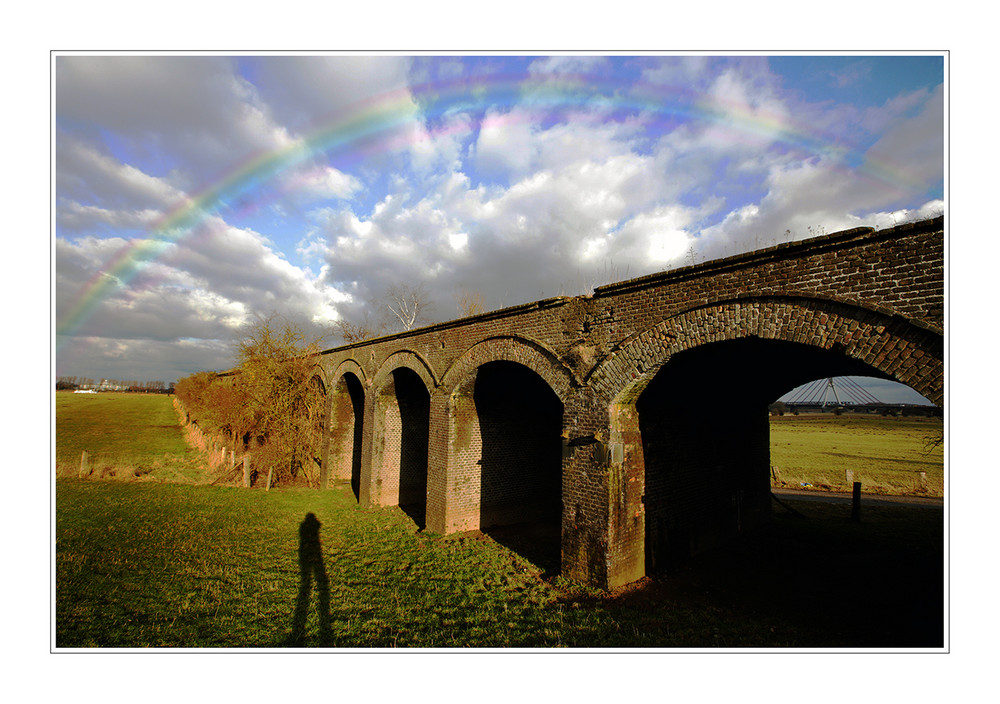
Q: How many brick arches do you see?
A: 5